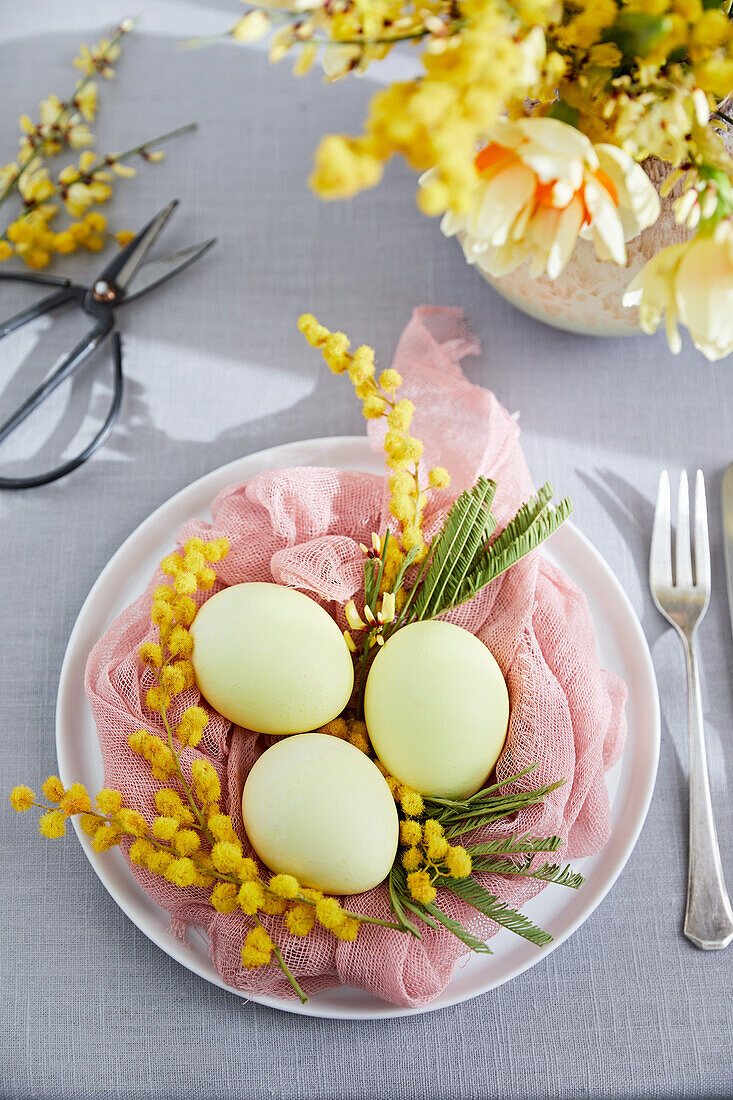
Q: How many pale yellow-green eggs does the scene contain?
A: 3